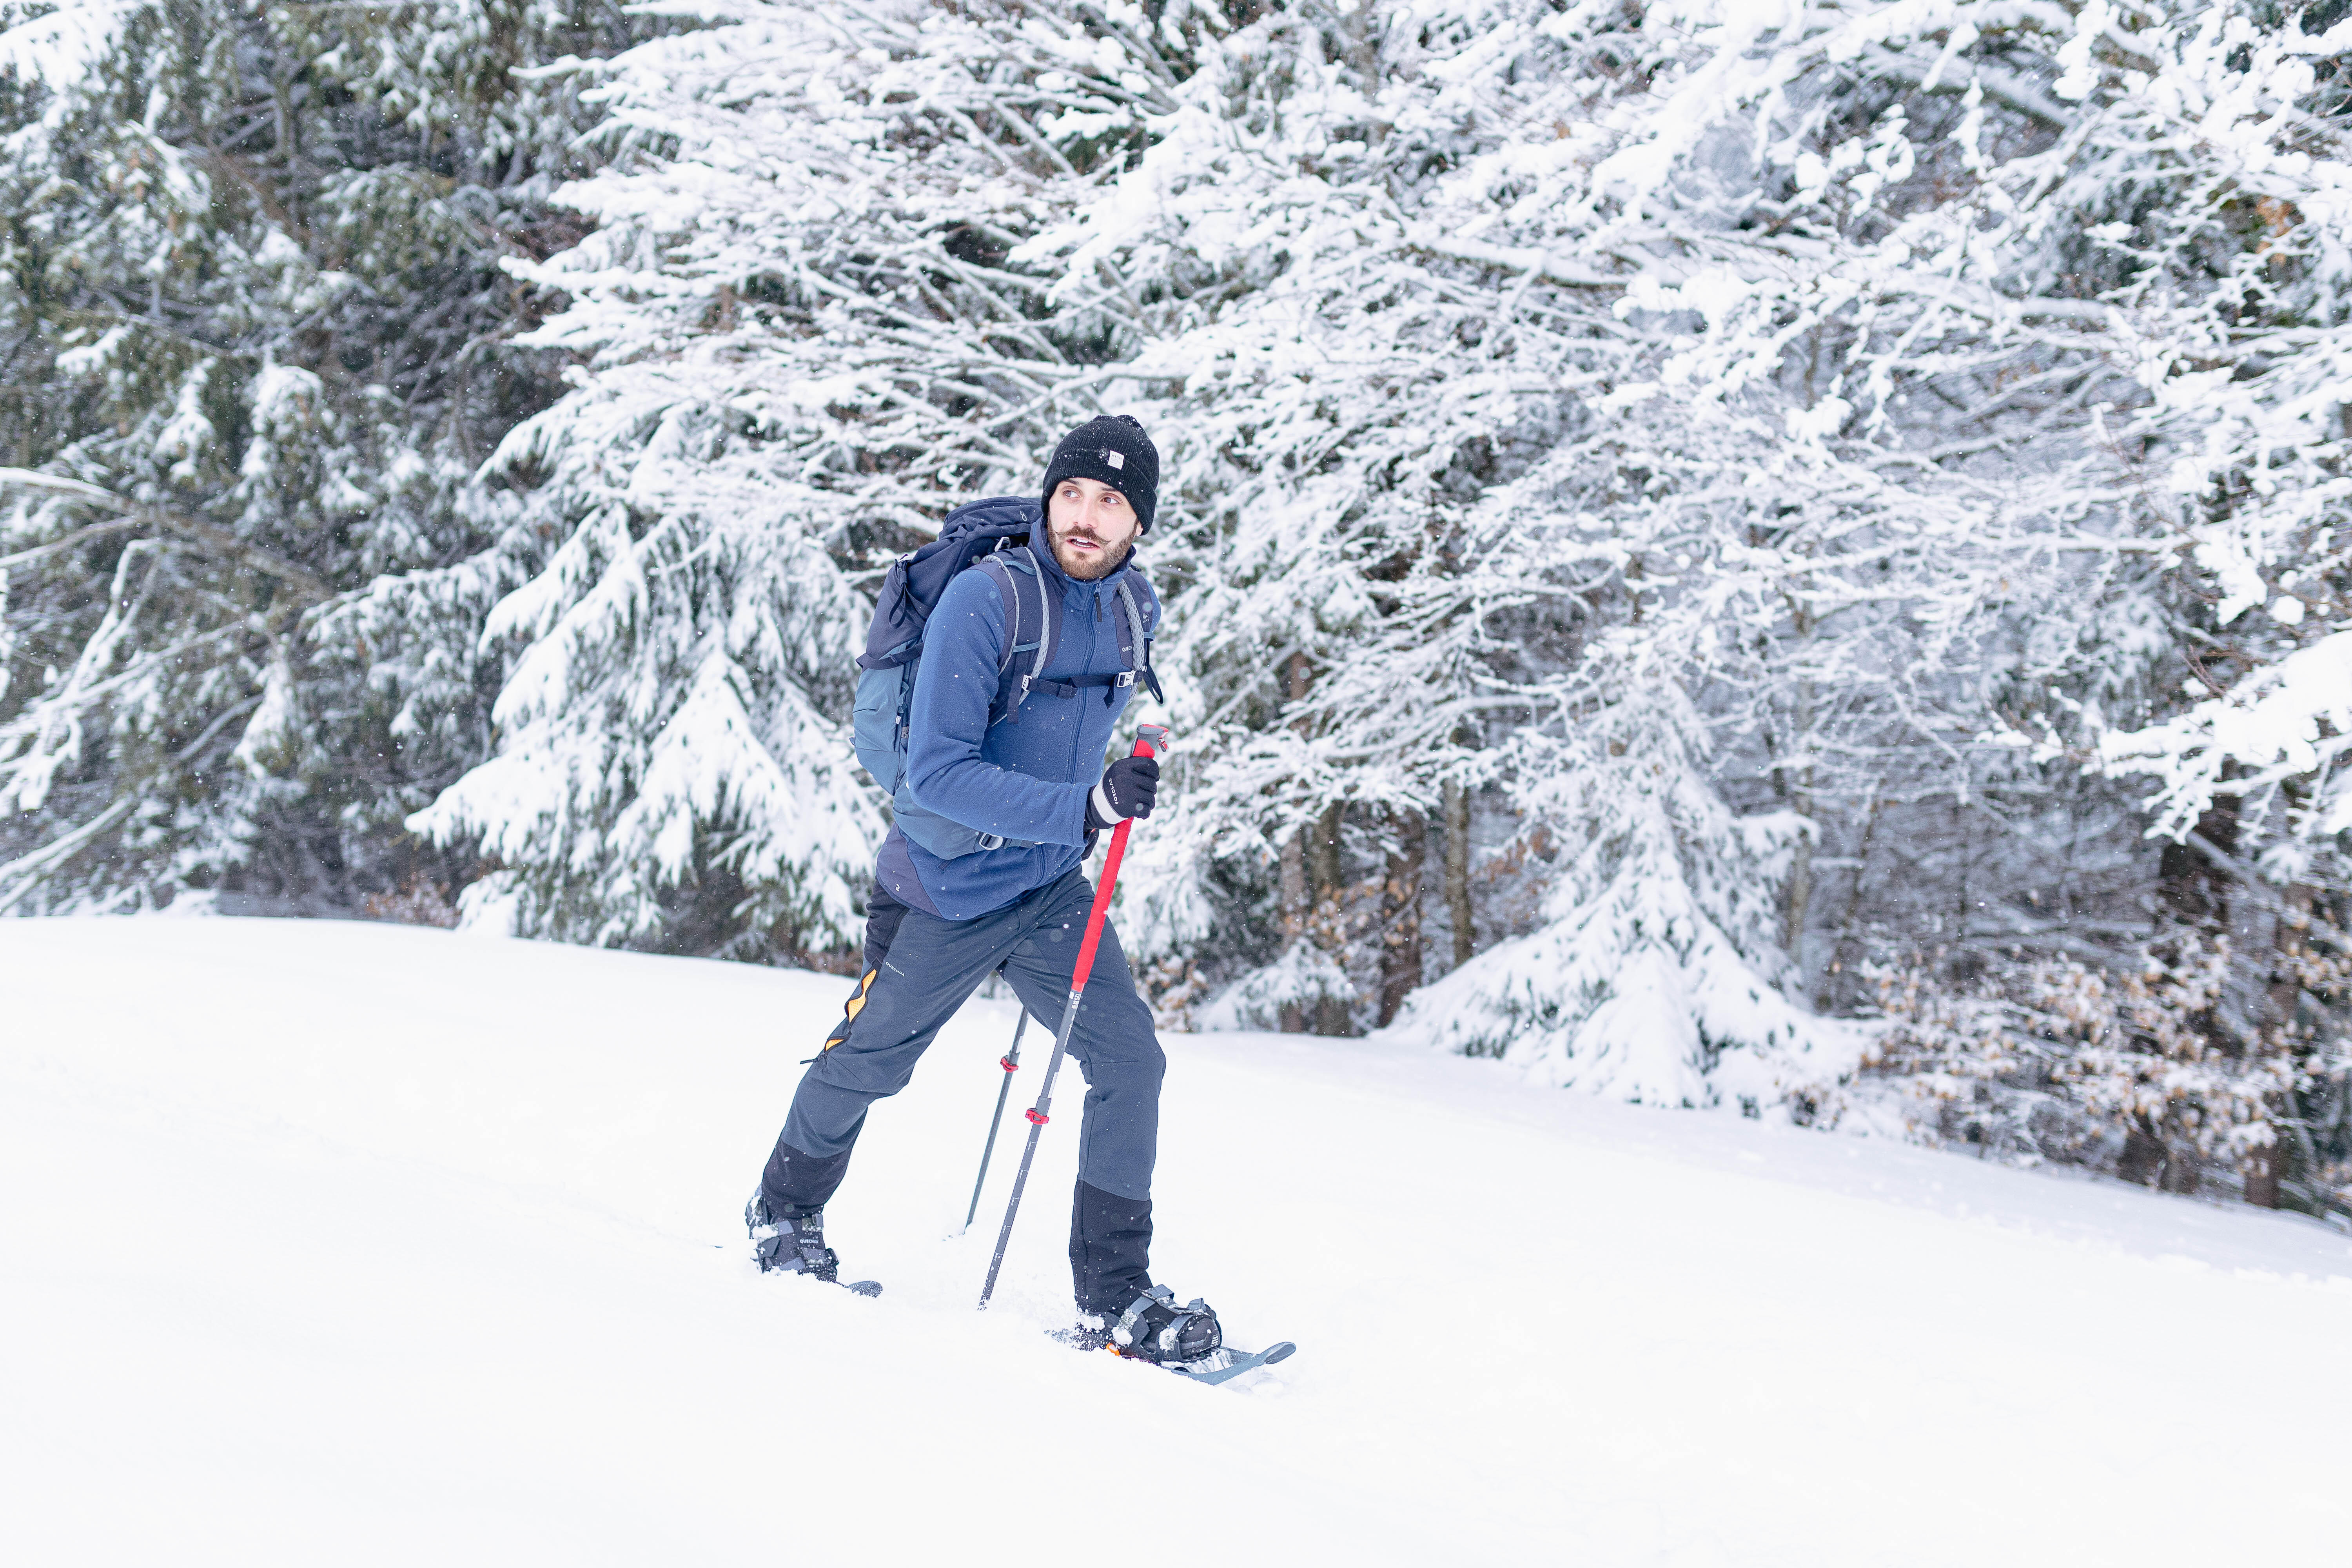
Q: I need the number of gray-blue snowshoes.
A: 2